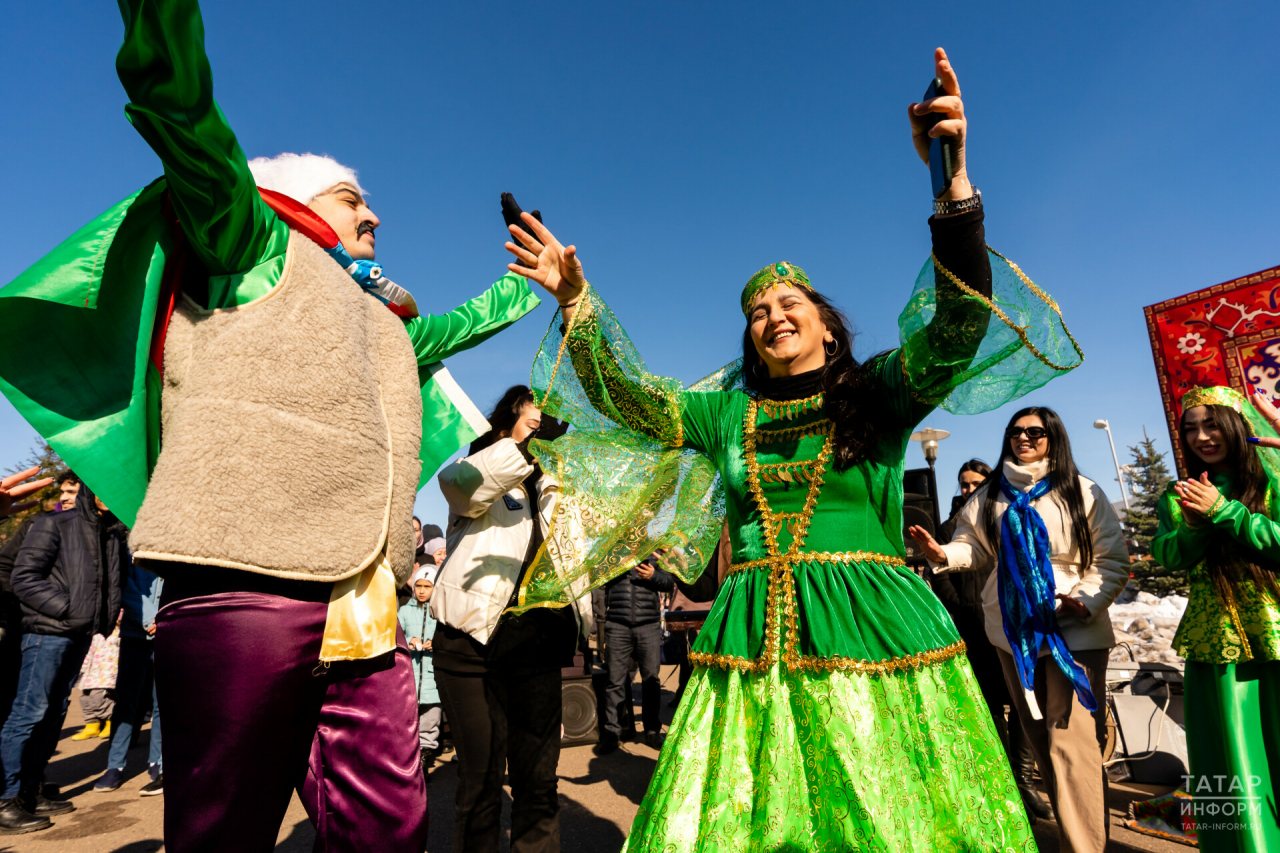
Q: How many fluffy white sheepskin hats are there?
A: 1